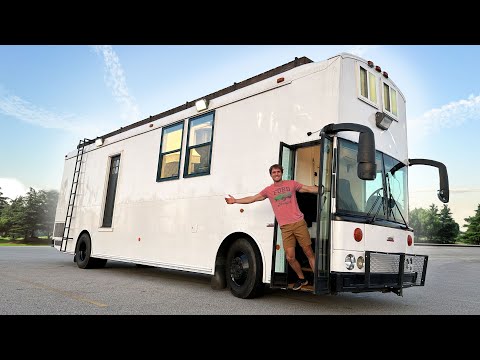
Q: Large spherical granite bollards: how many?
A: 0